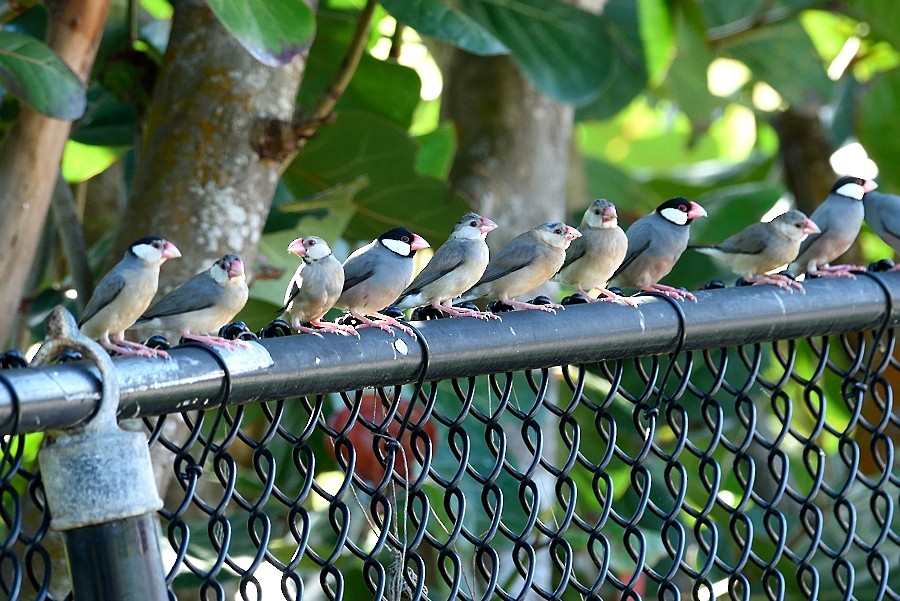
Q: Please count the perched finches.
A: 11